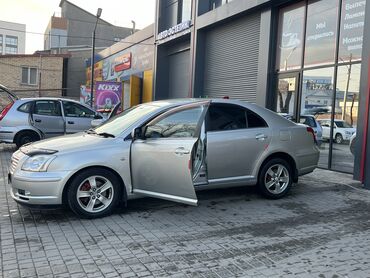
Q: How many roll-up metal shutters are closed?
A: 2